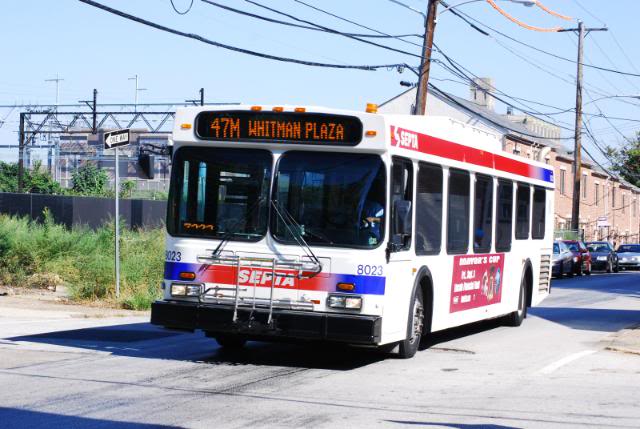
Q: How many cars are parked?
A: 4